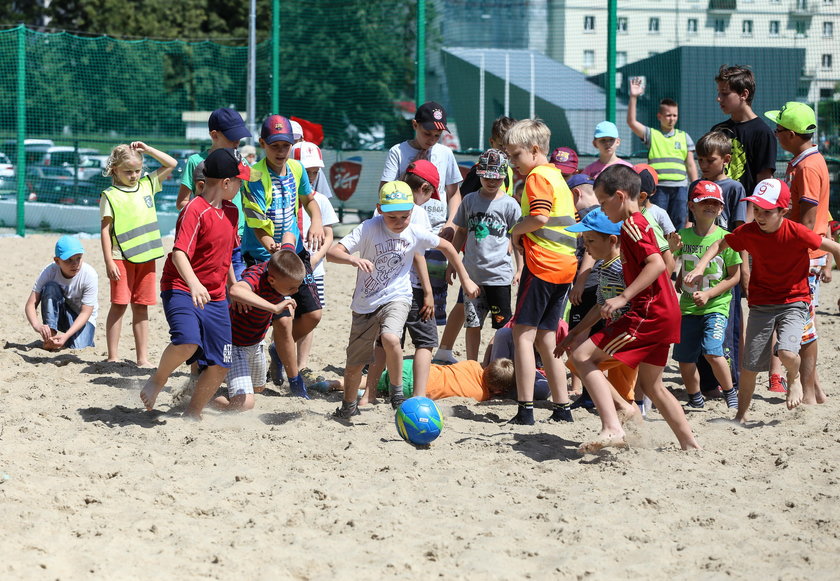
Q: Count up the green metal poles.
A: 4